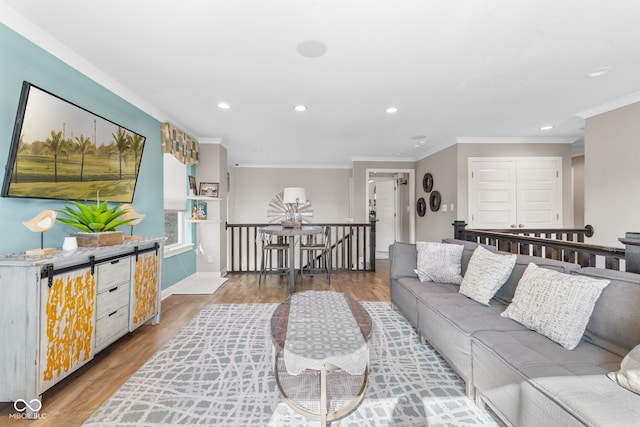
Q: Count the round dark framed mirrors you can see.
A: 3